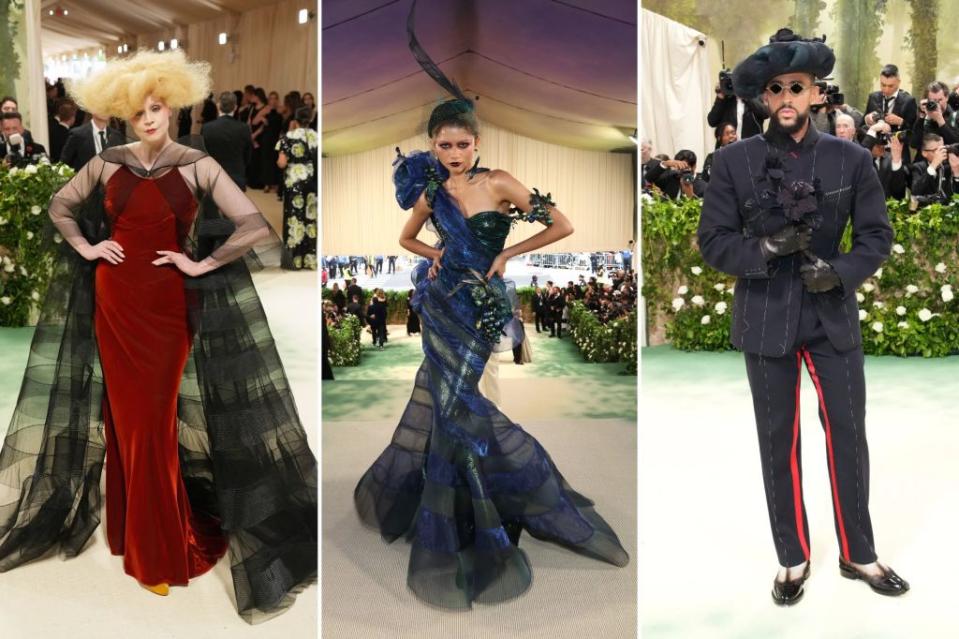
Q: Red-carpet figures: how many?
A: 3